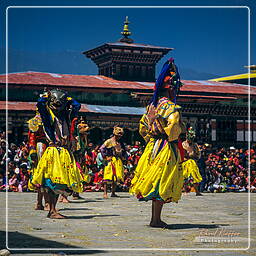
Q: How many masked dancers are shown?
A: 6